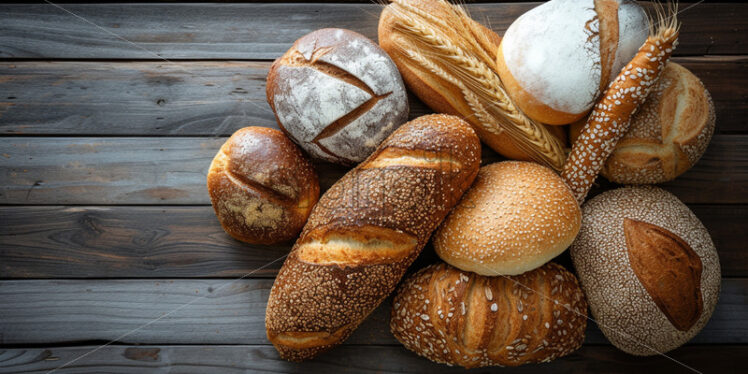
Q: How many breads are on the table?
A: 10